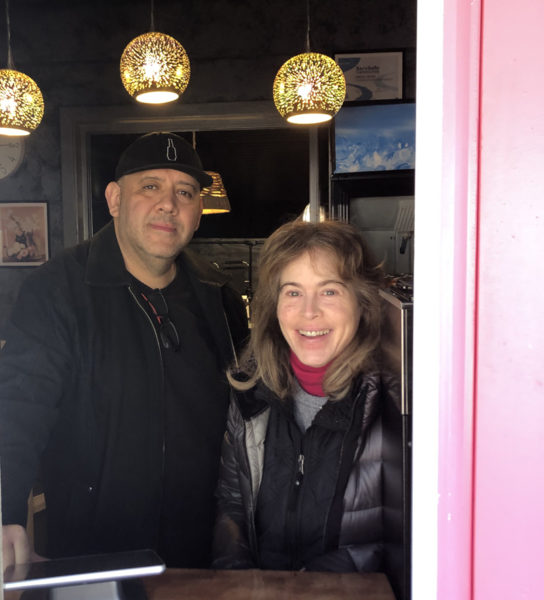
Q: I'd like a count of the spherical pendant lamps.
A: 3